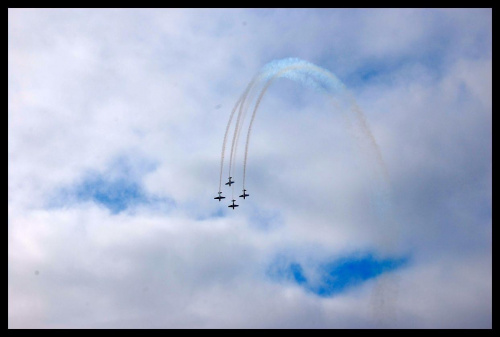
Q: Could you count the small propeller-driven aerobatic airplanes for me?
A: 4